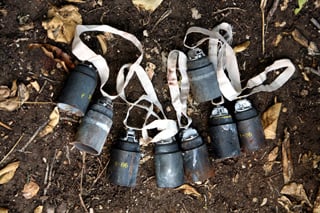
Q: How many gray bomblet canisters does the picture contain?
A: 8